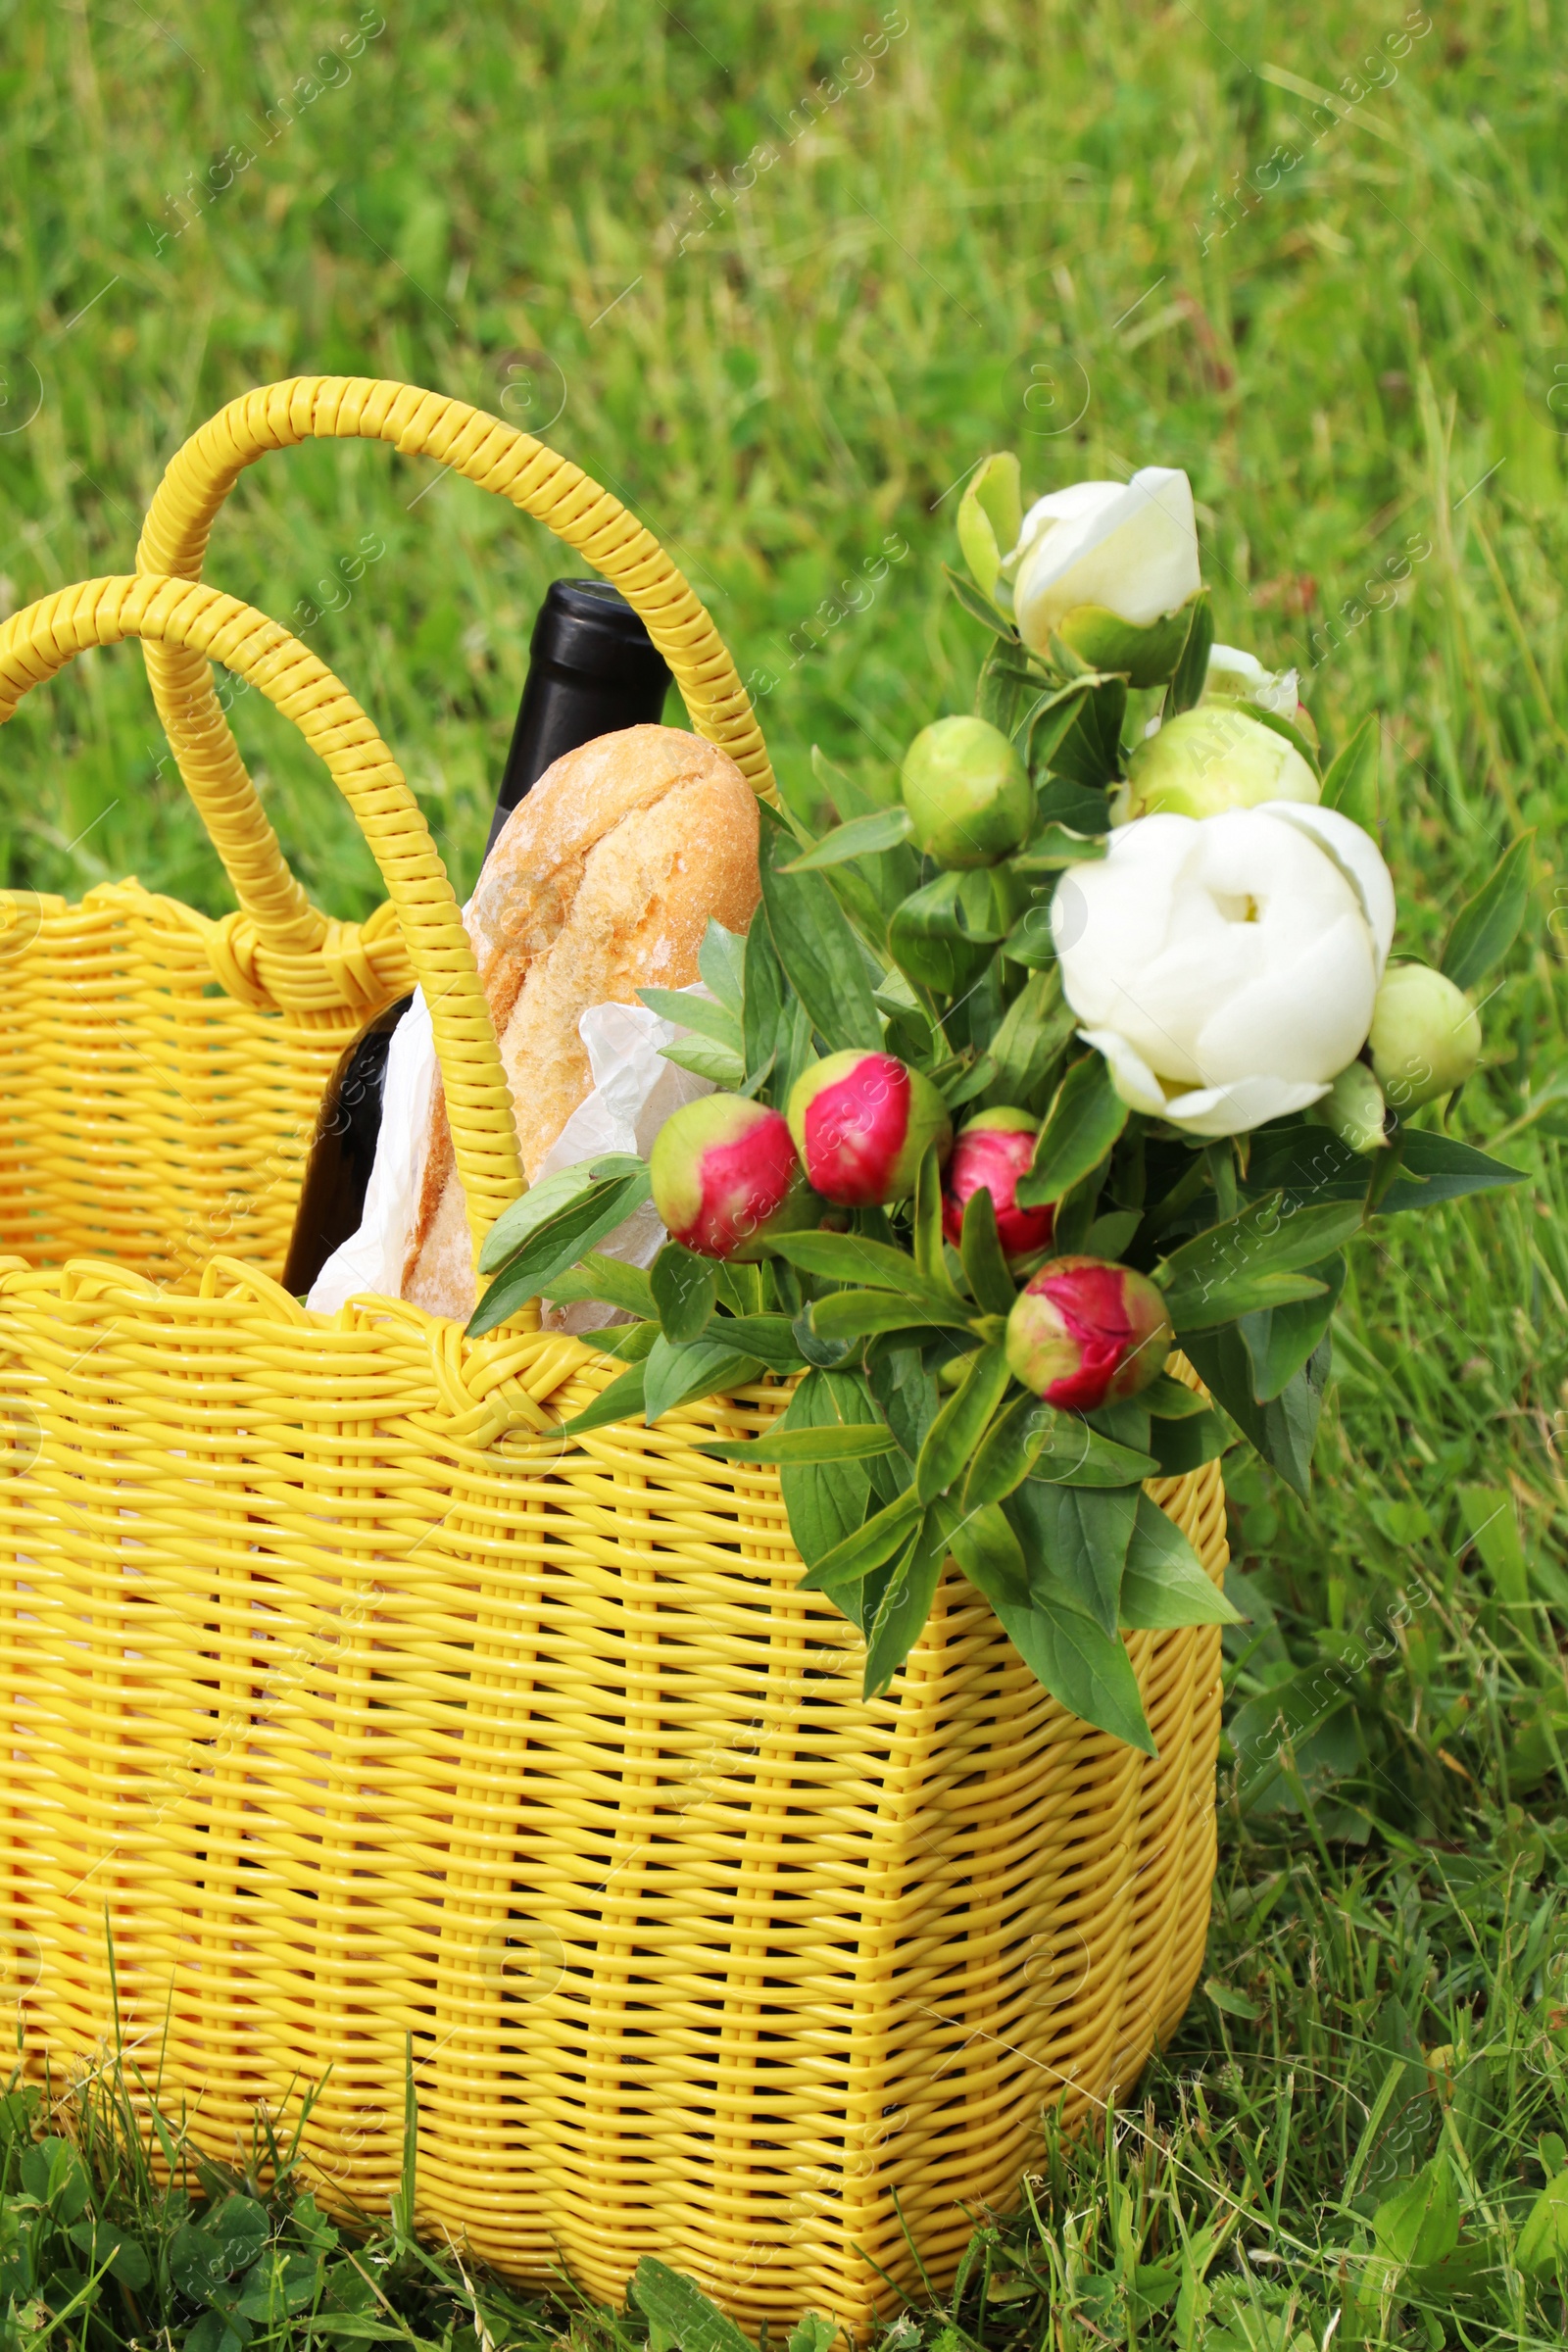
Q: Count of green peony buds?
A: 3